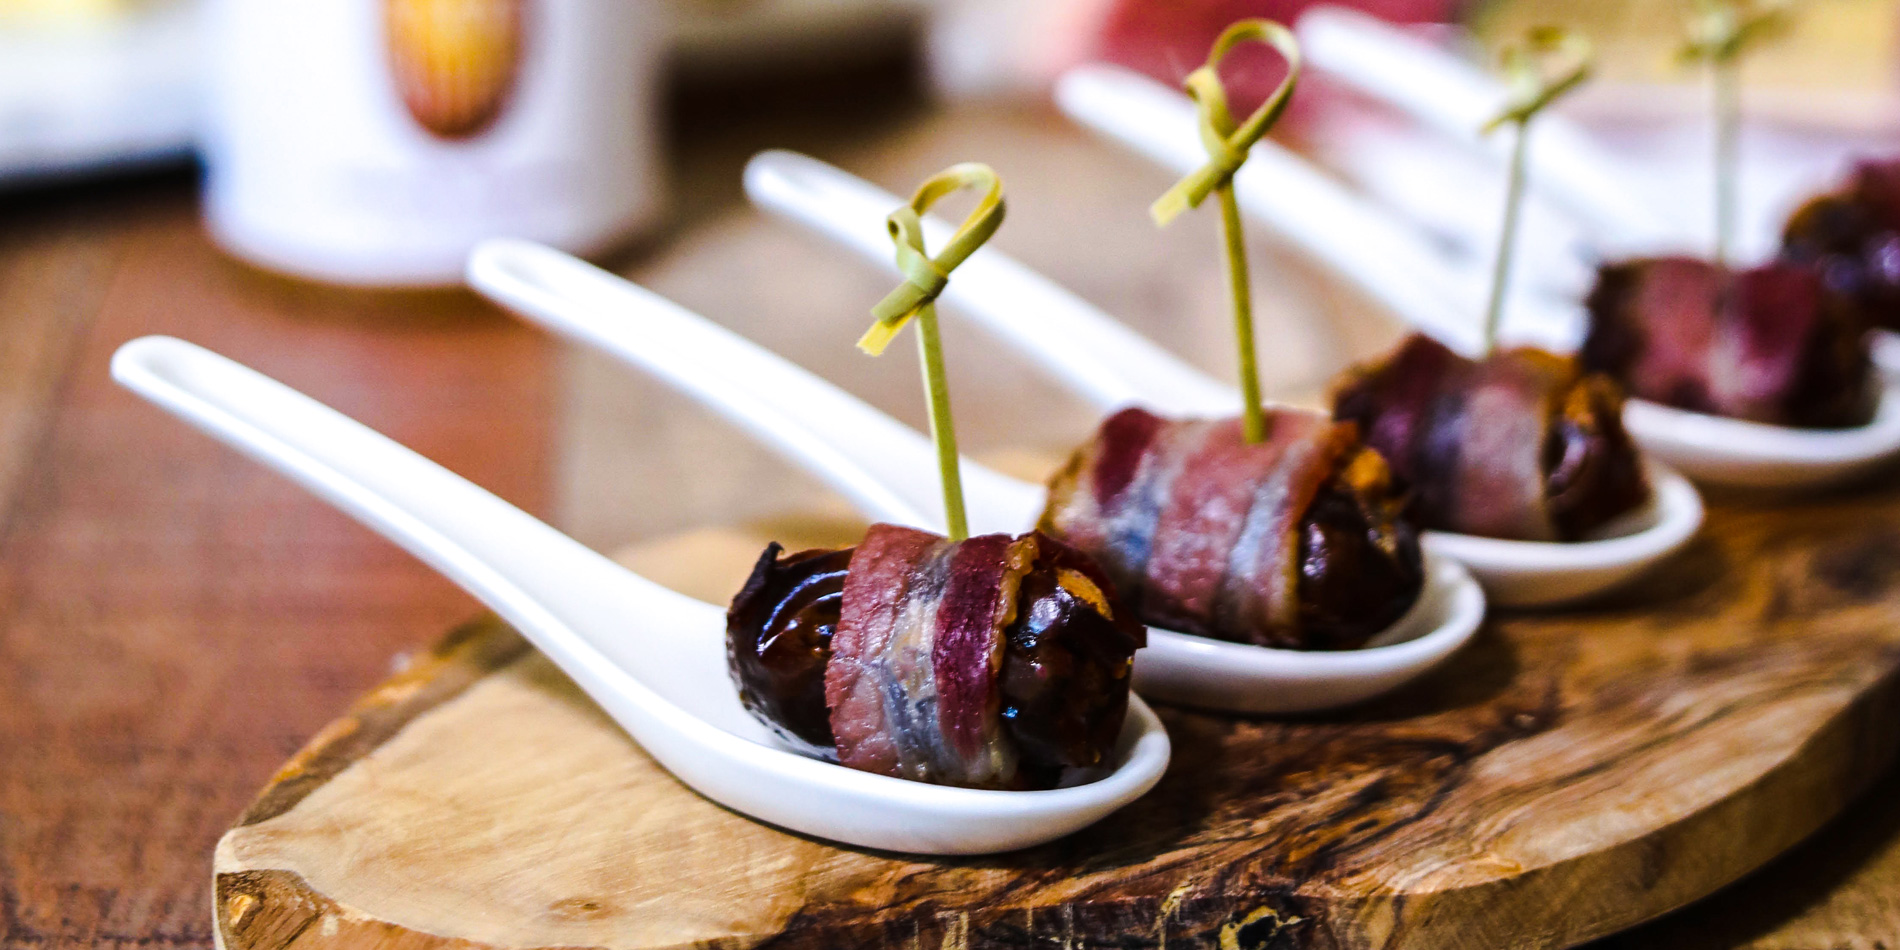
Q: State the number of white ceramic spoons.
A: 5